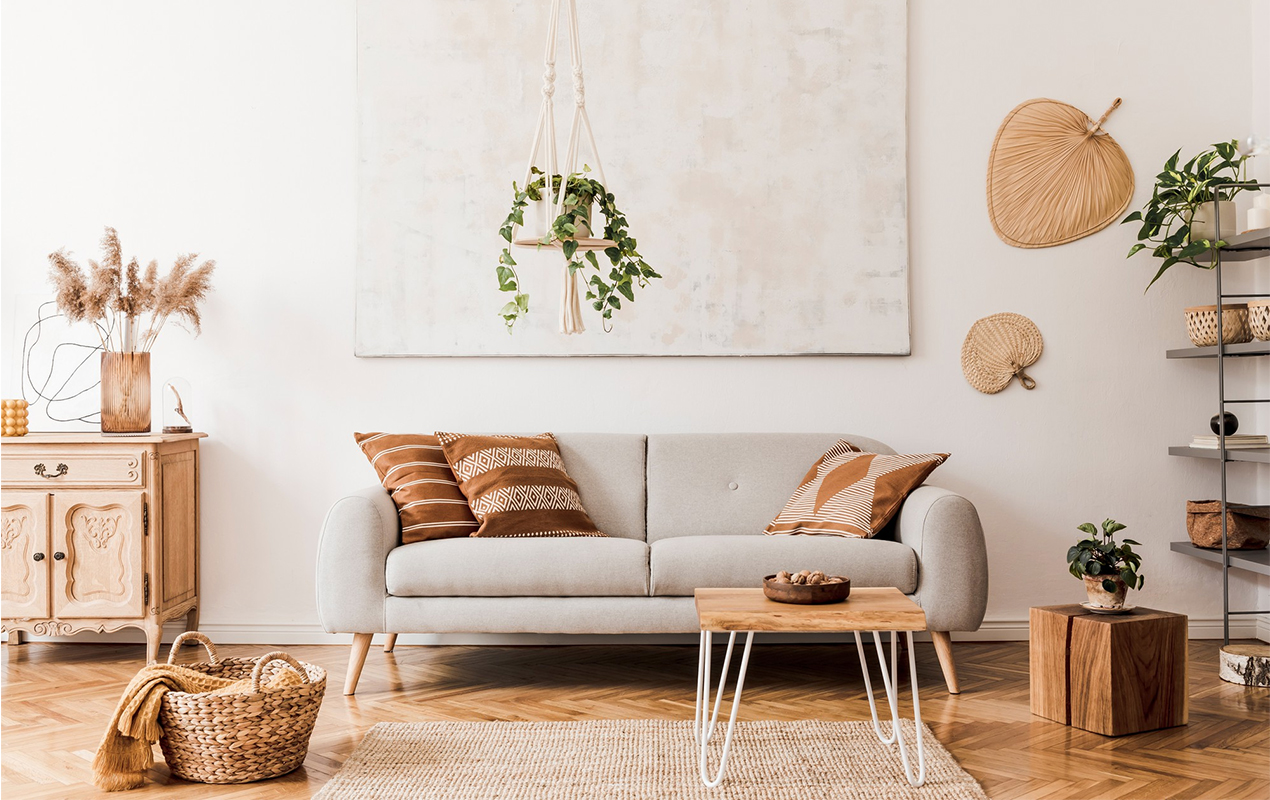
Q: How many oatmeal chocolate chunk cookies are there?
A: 0